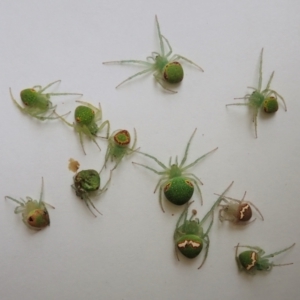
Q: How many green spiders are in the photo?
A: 10